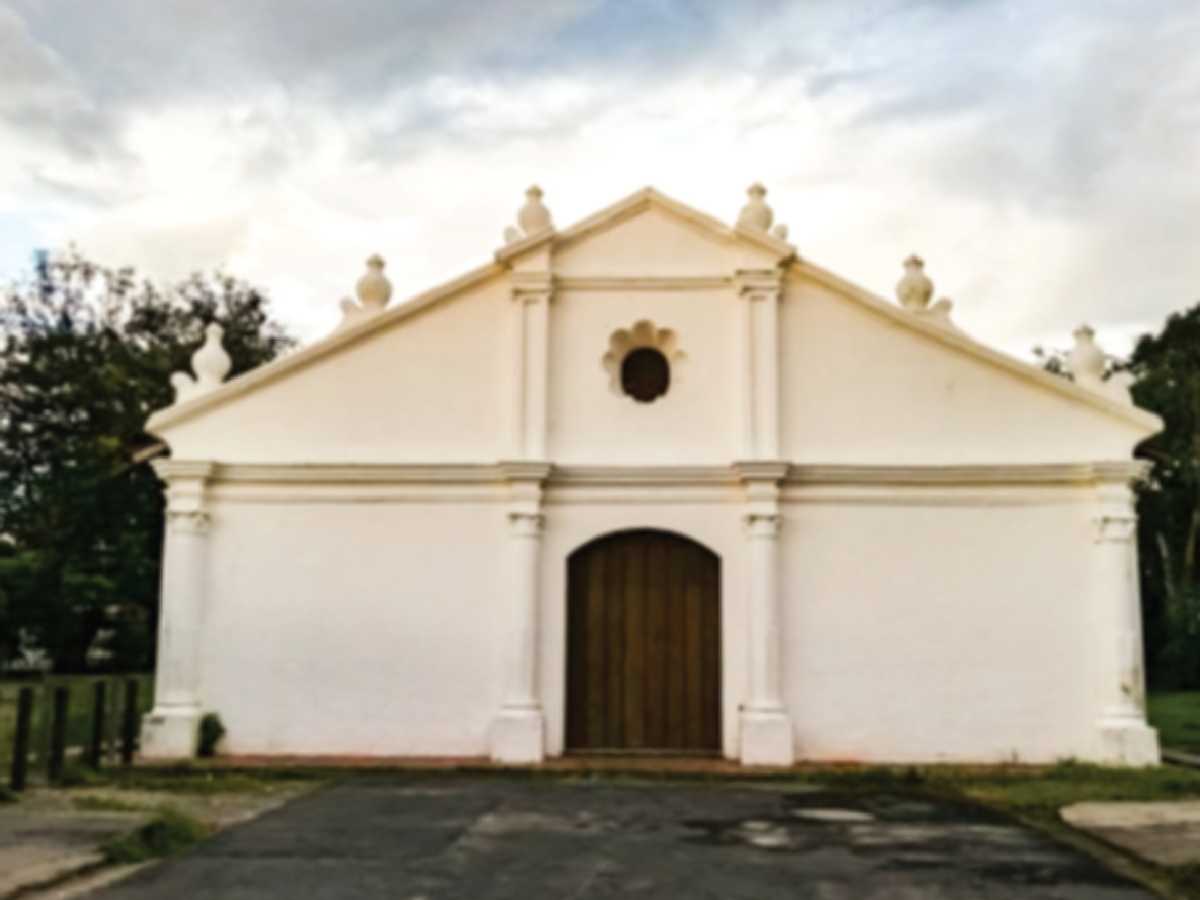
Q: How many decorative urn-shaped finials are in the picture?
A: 6